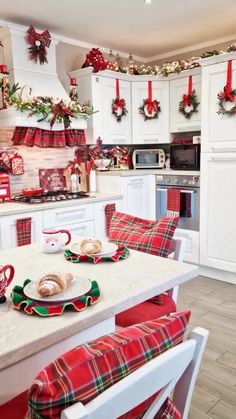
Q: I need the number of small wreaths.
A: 4